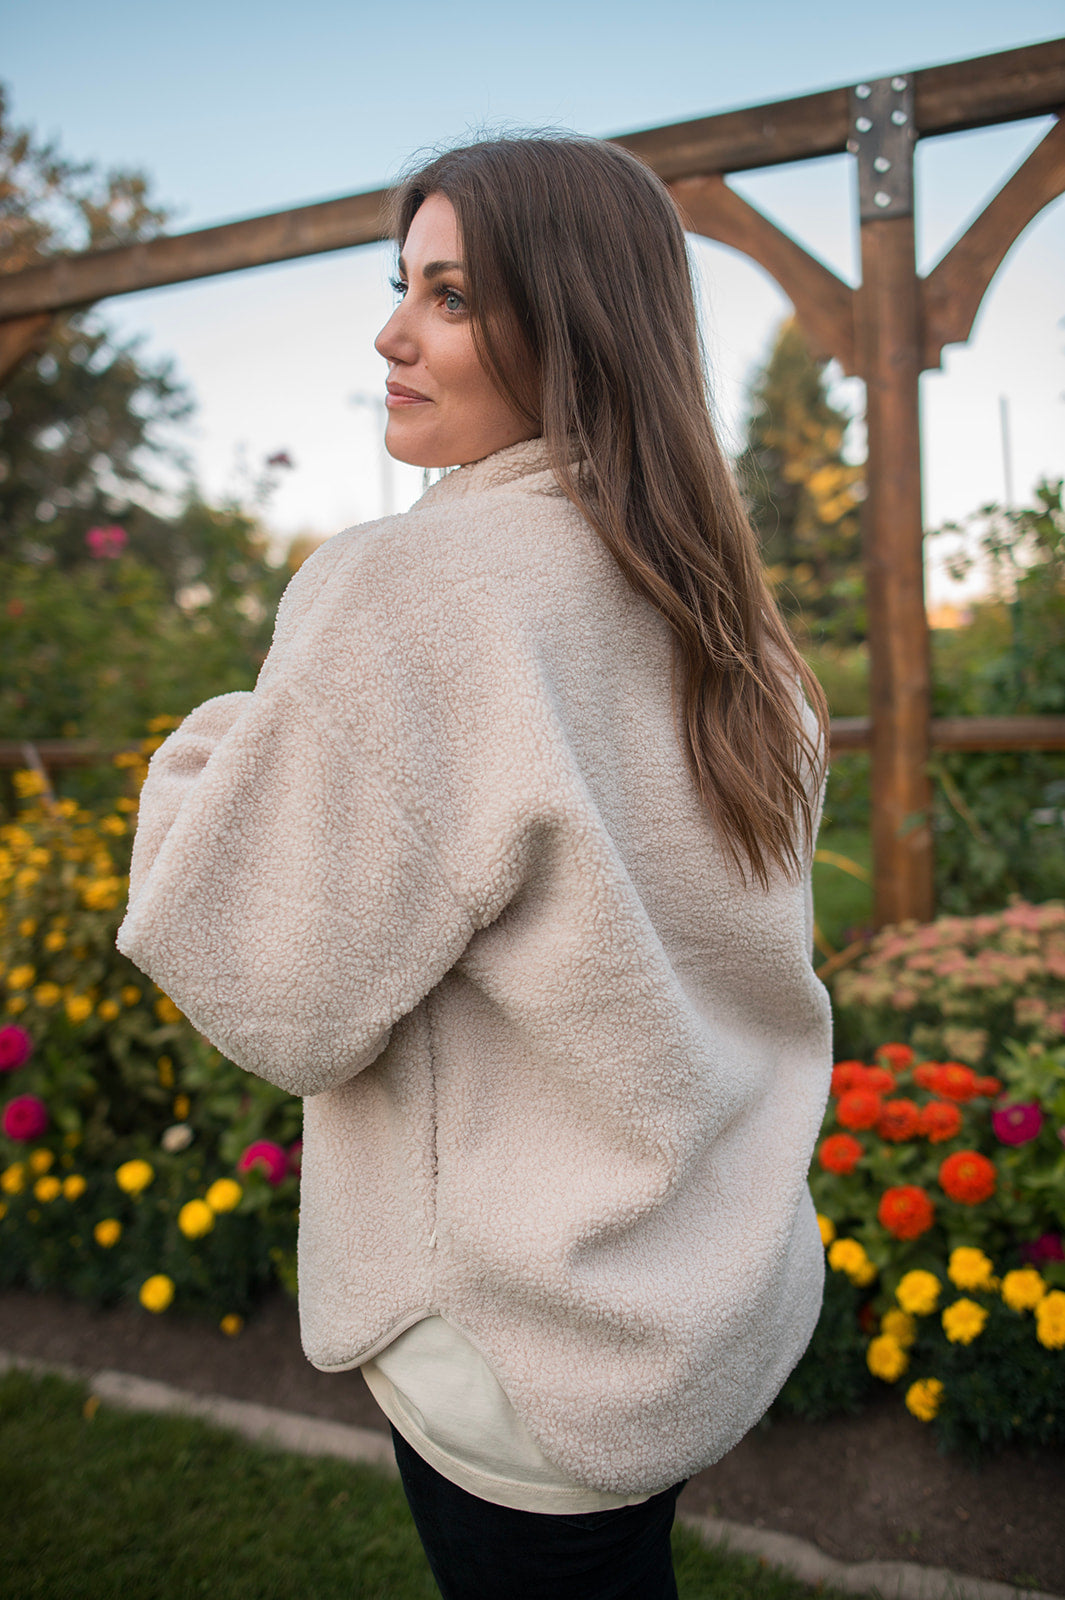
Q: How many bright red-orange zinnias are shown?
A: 12